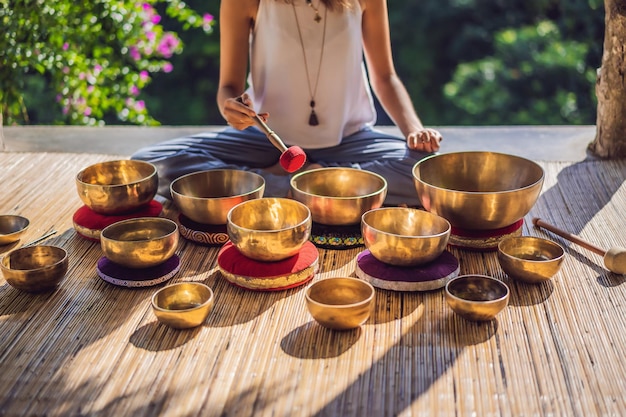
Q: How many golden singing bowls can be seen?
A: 13